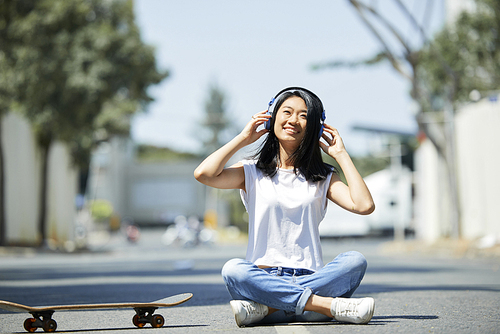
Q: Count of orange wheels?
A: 4